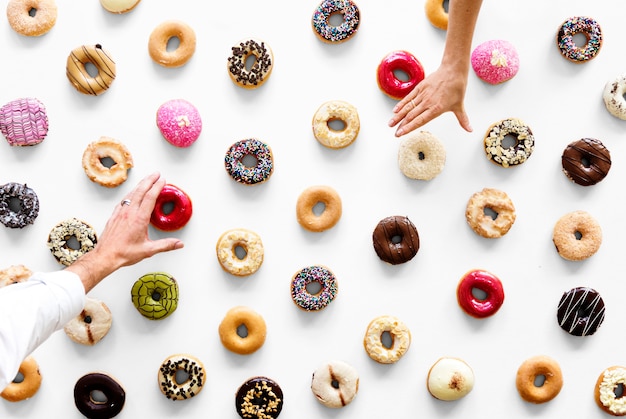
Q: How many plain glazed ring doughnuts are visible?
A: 6